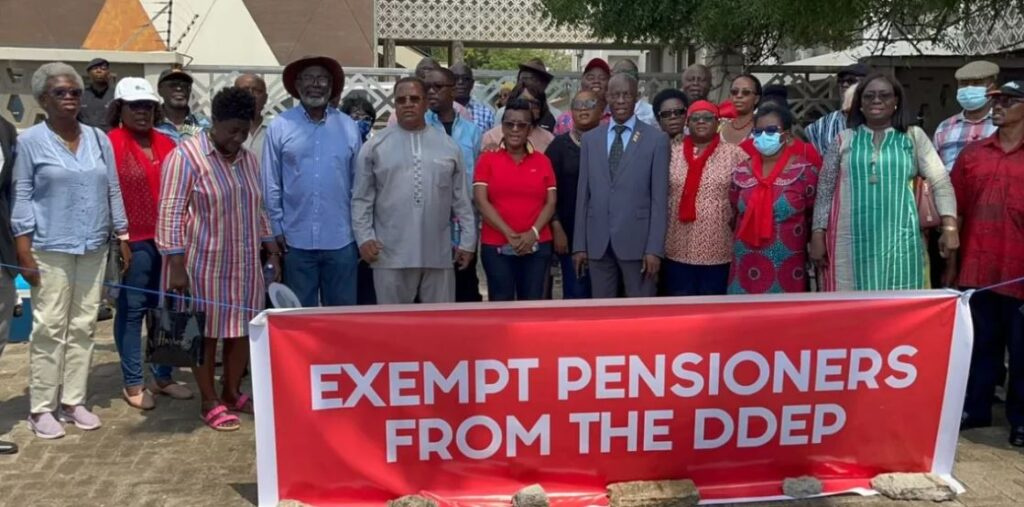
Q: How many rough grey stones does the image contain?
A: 6